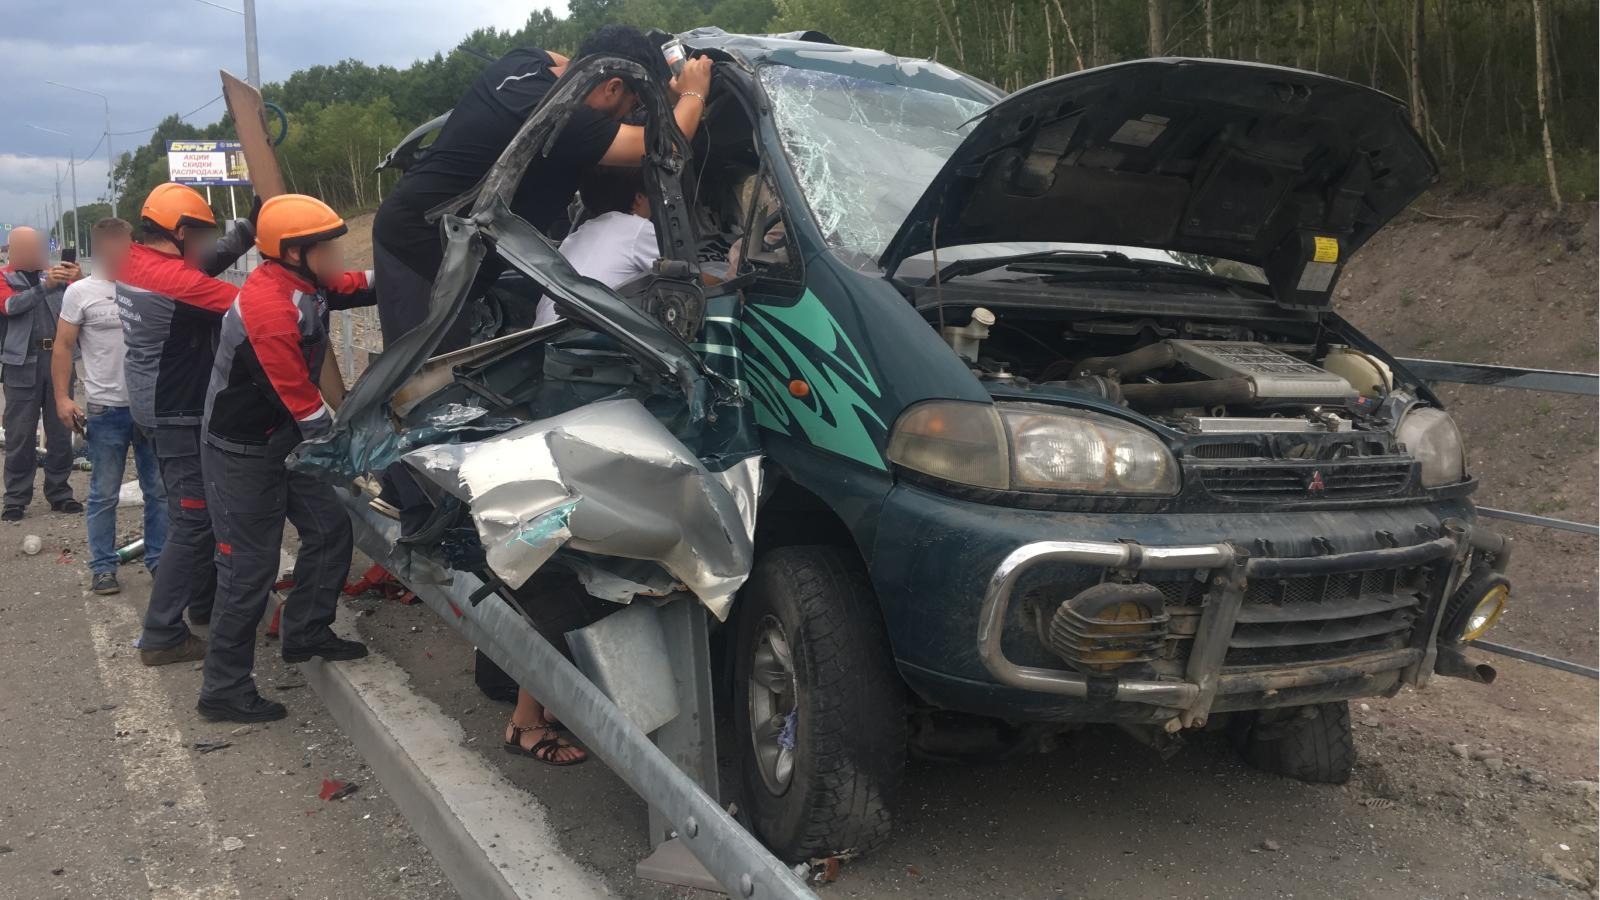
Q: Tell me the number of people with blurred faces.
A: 4